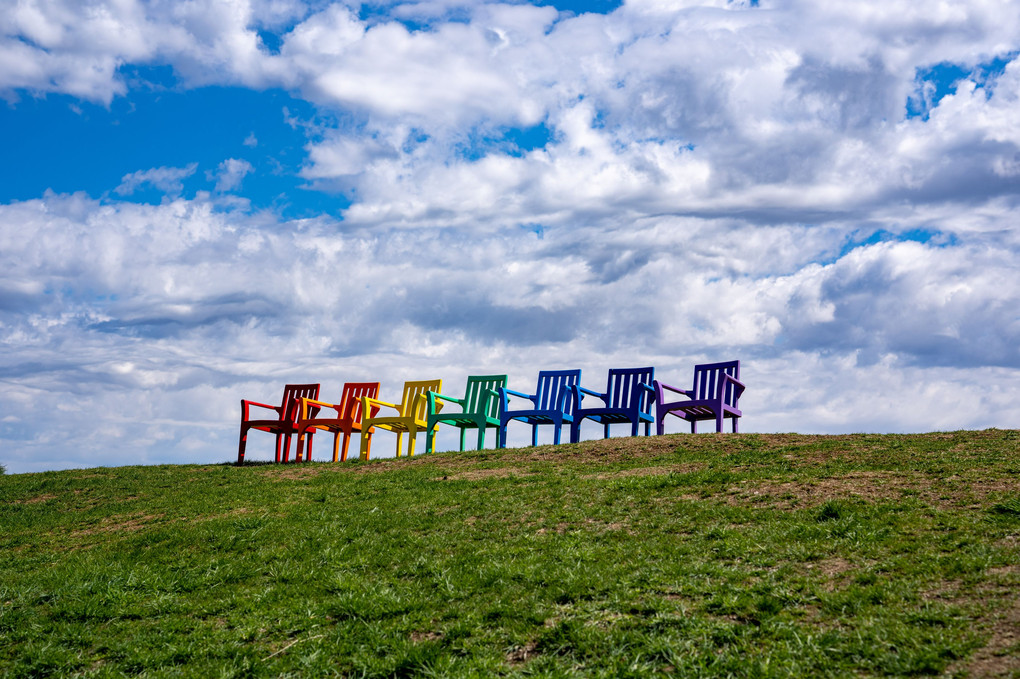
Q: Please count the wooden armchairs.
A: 7